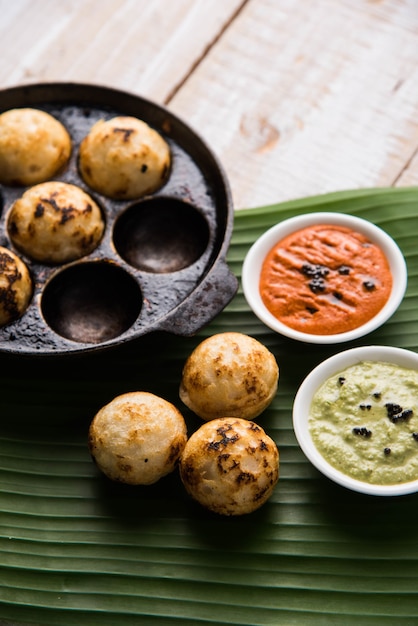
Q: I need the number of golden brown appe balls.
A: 7